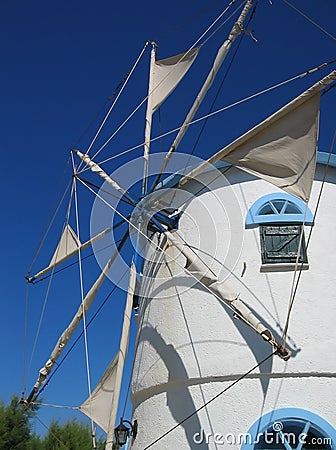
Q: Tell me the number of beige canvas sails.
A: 4